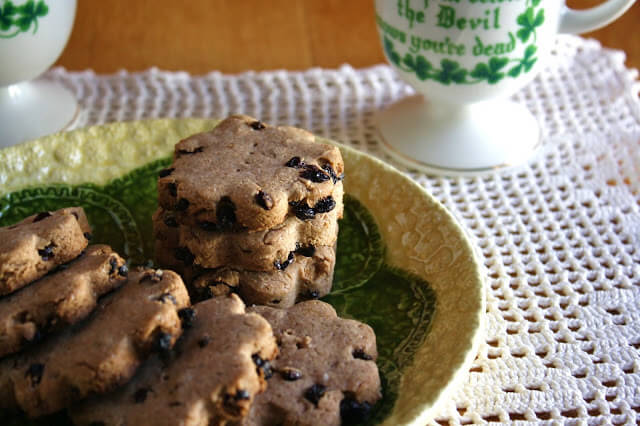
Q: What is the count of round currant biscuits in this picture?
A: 8